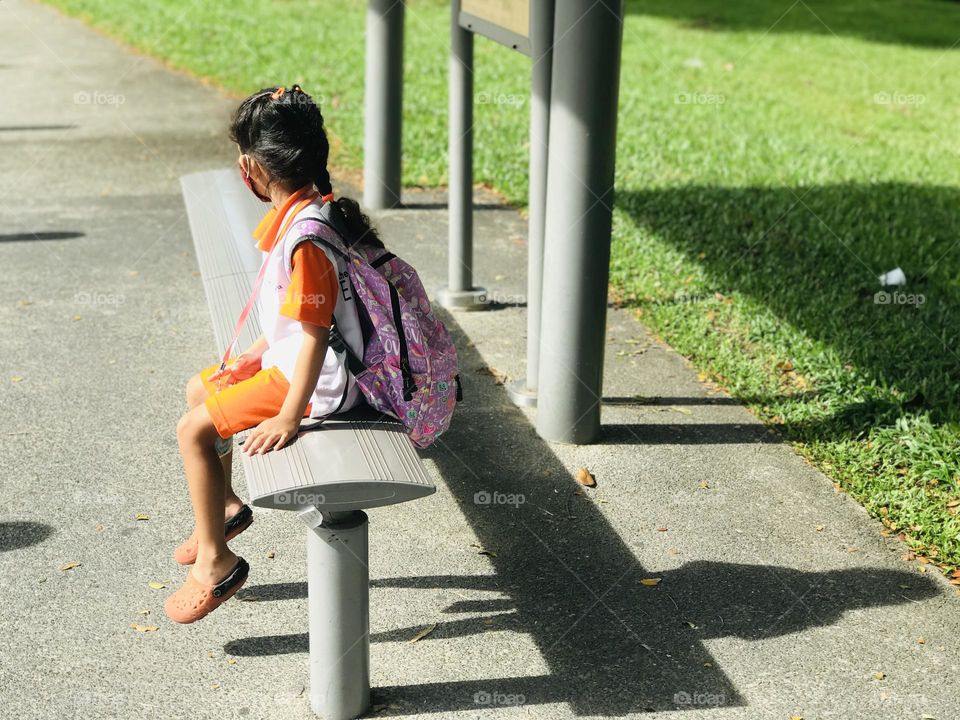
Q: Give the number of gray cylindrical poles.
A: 5